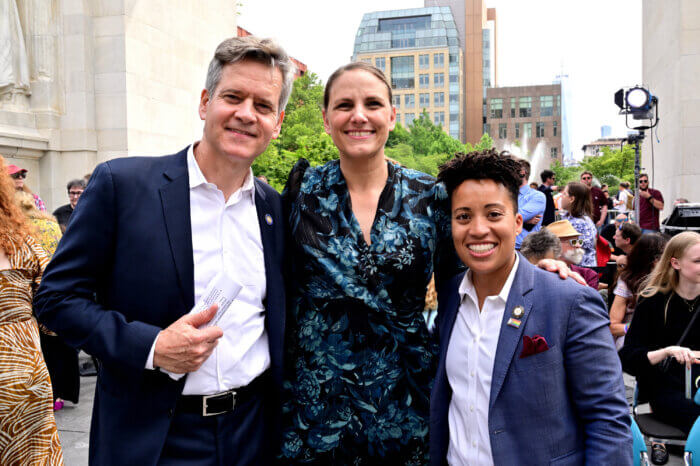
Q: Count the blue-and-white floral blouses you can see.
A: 1